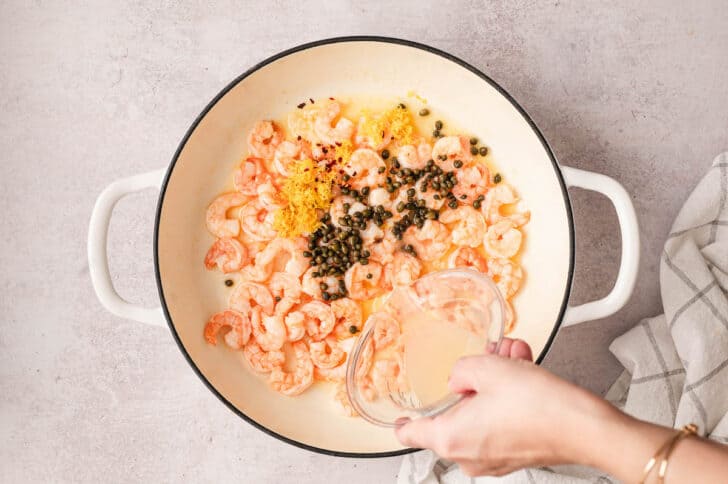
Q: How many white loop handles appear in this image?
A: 2